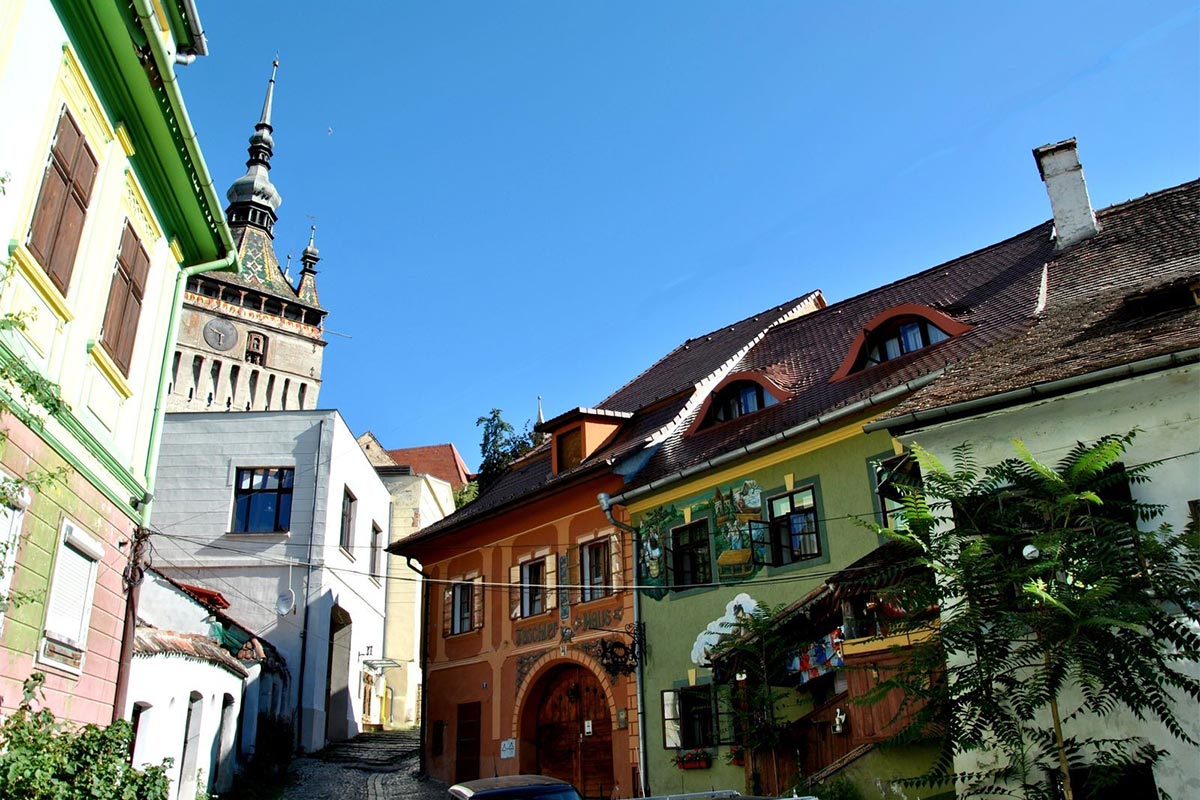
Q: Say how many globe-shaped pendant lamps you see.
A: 1